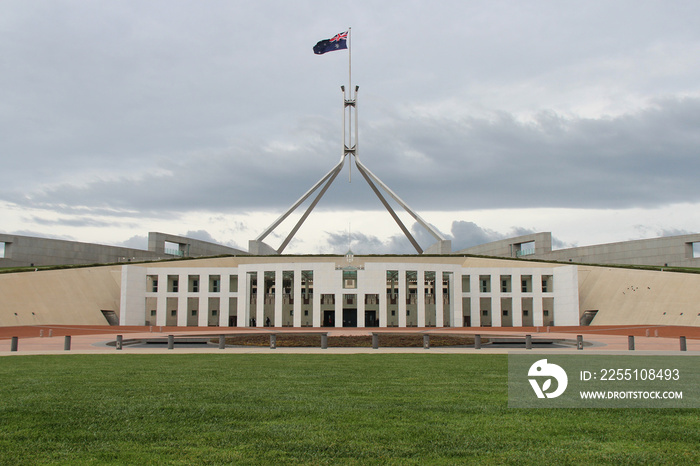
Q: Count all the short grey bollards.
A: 14